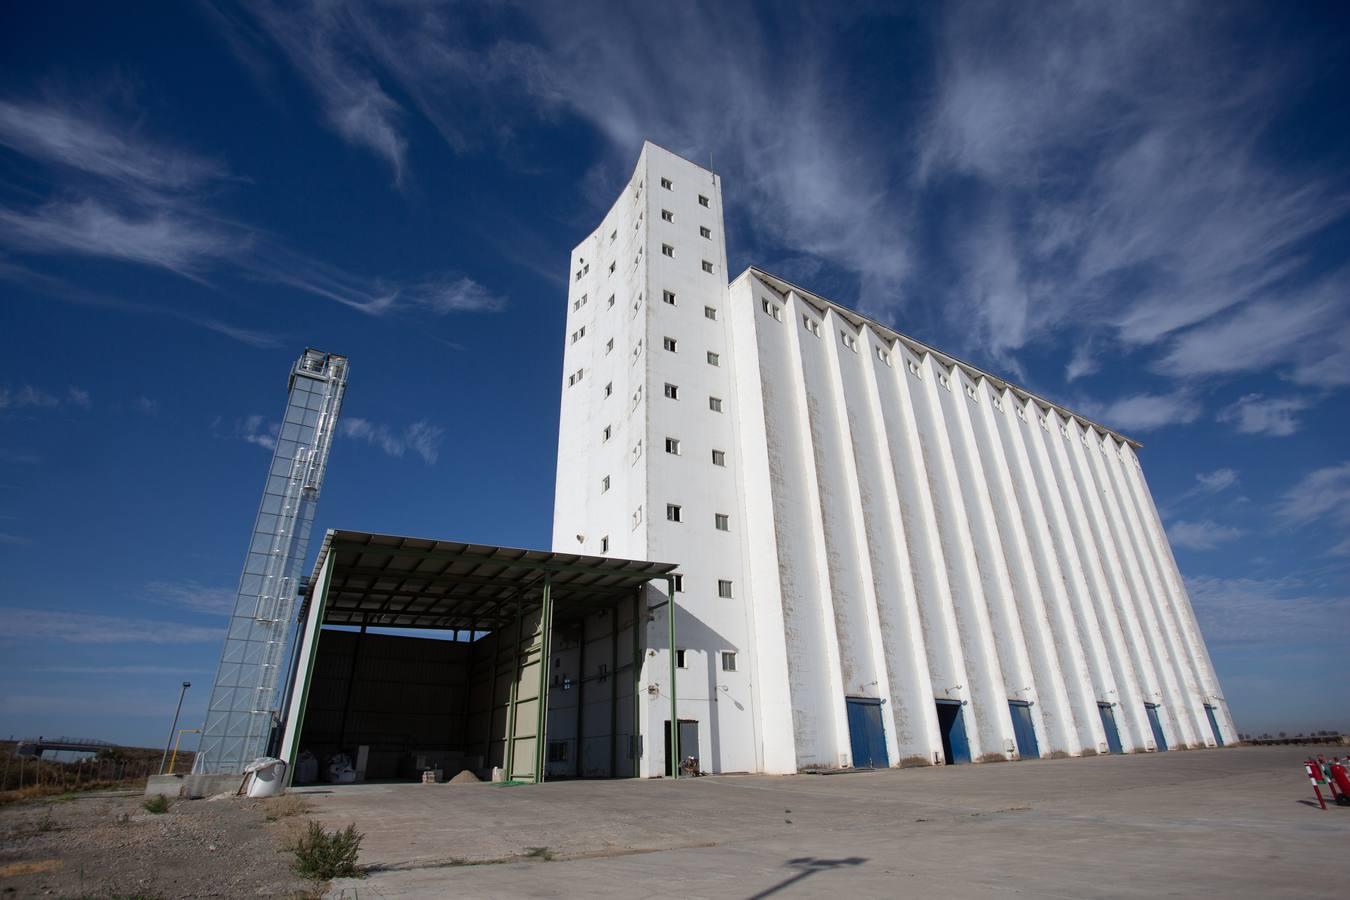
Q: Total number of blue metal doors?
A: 6